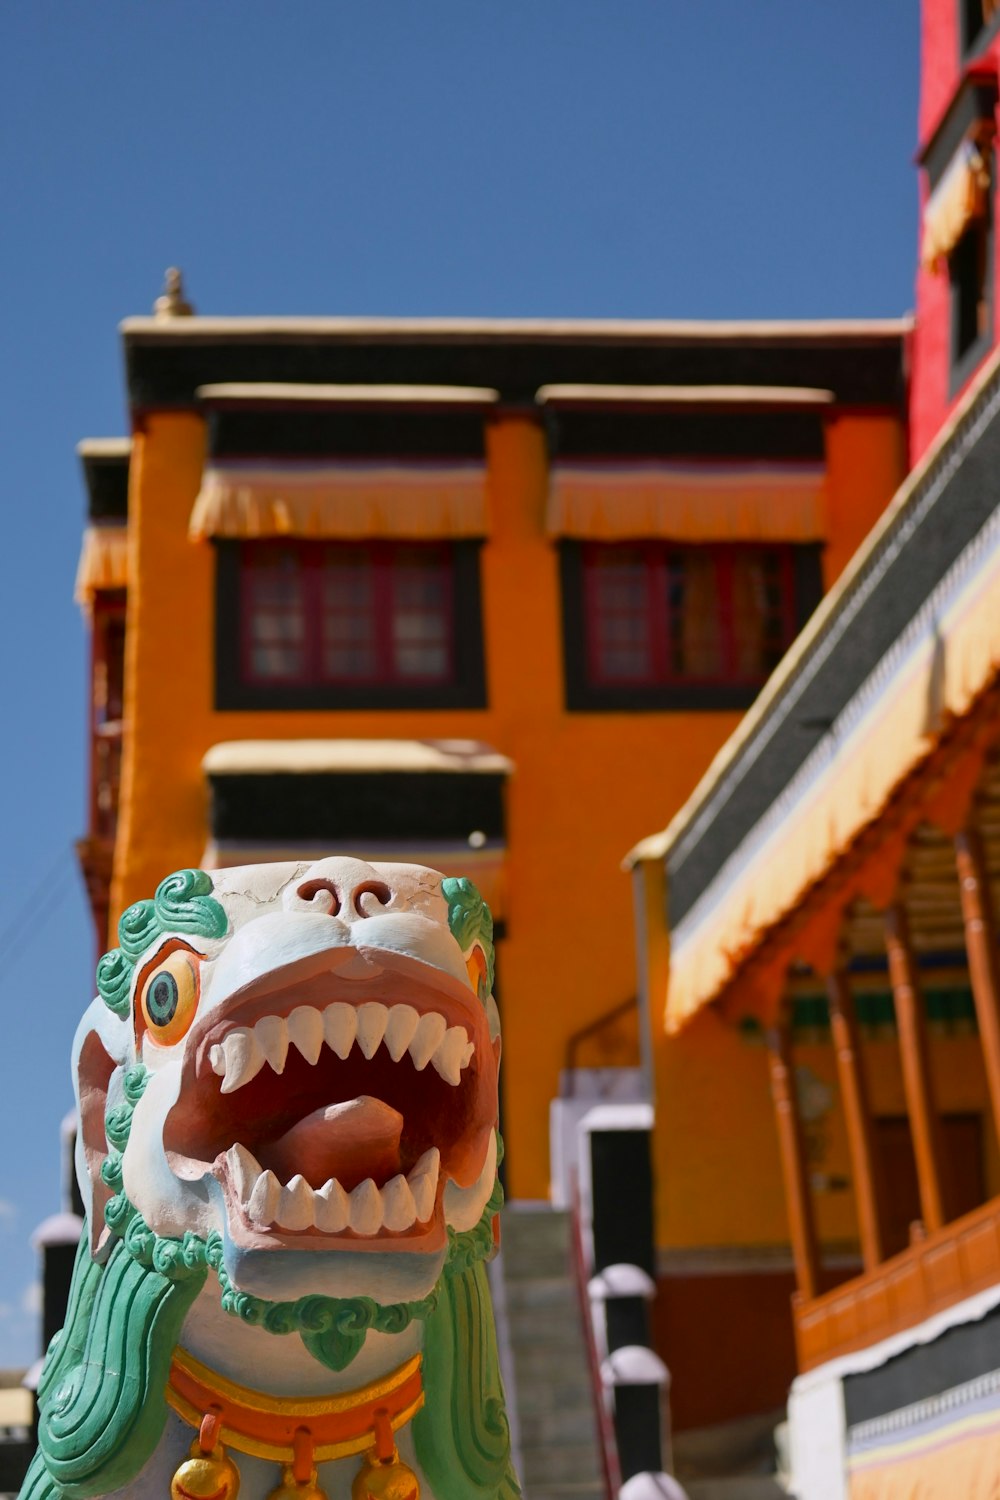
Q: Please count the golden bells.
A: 3